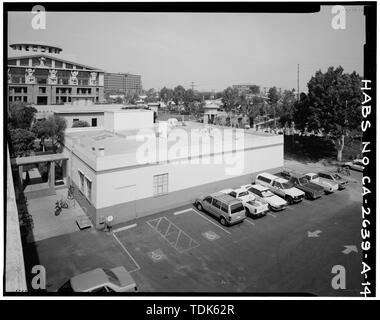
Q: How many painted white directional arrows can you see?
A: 2